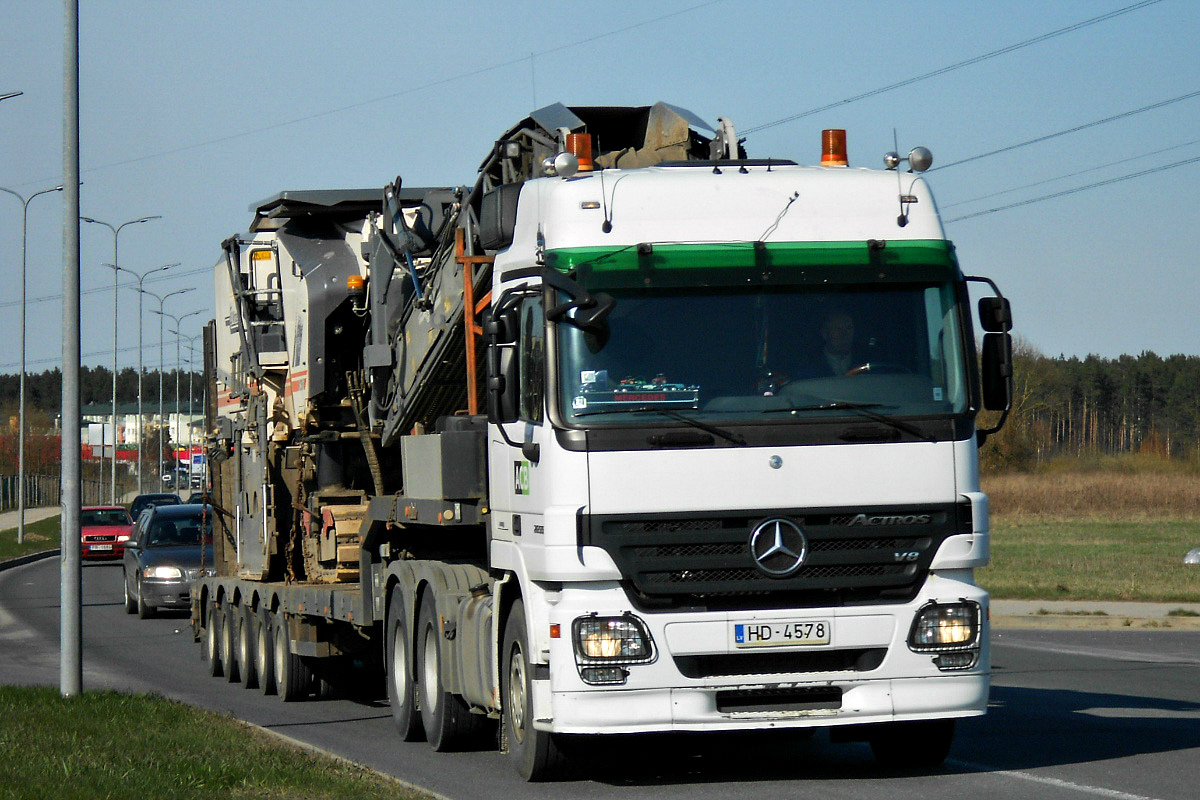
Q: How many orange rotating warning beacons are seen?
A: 3